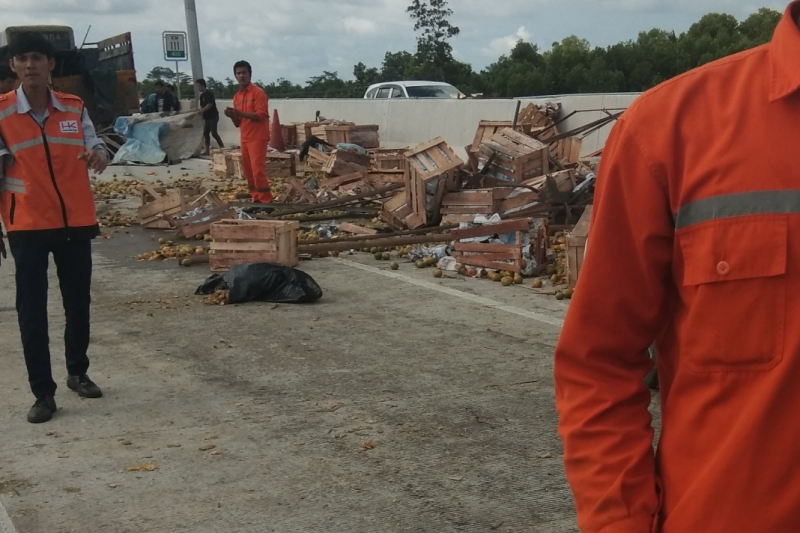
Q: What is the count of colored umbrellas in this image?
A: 0